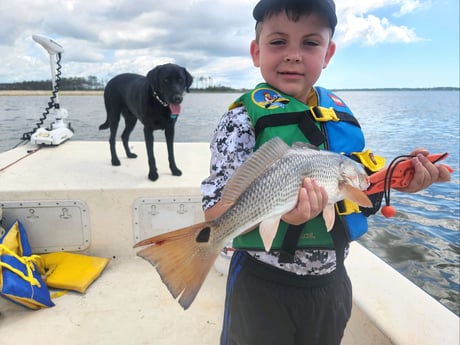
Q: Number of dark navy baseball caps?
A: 1